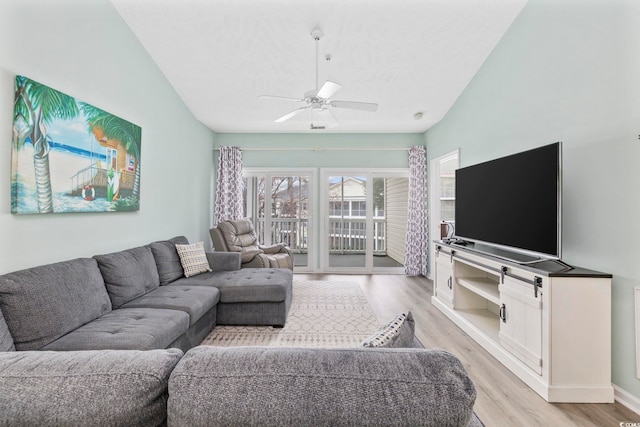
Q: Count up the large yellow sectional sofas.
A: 0